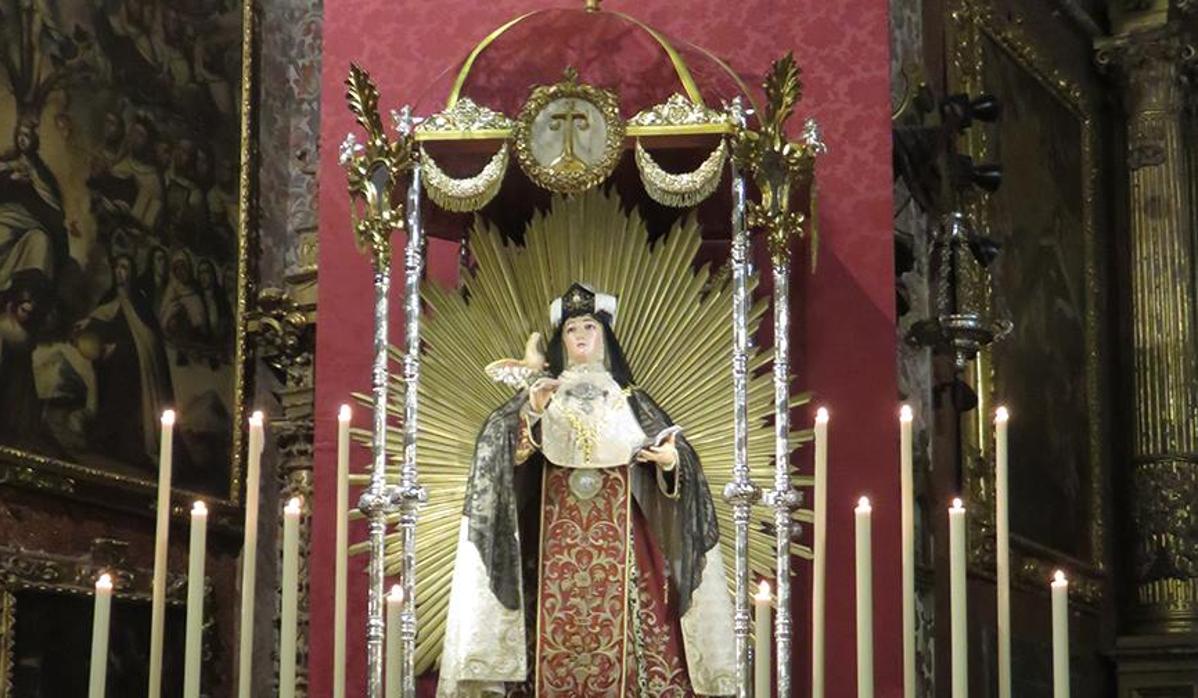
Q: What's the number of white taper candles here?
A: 14